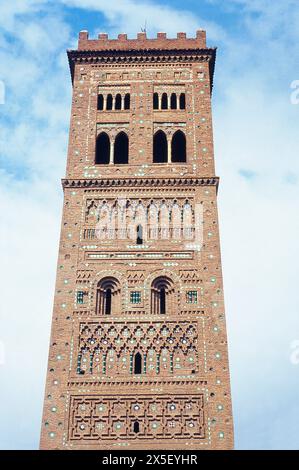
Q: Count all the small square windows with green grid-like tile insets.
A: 3